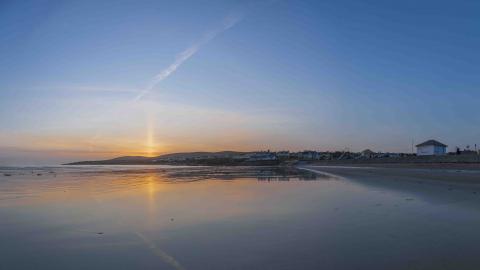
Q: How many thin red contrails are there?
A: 0